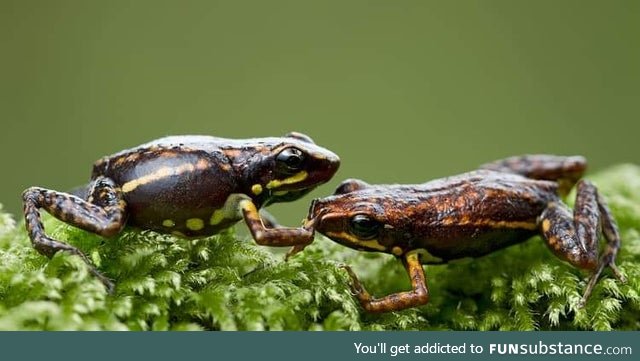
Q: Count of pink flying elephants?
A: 0